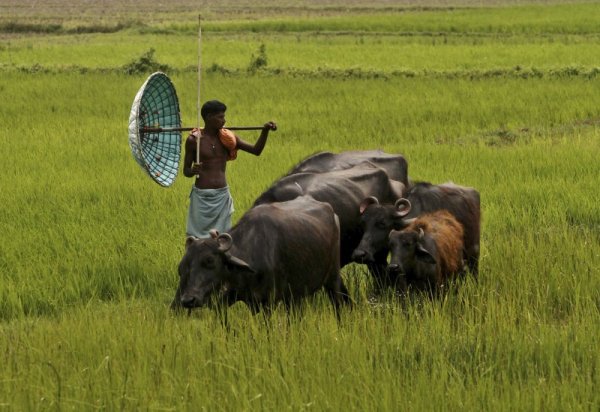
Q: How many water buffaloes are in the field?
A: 5